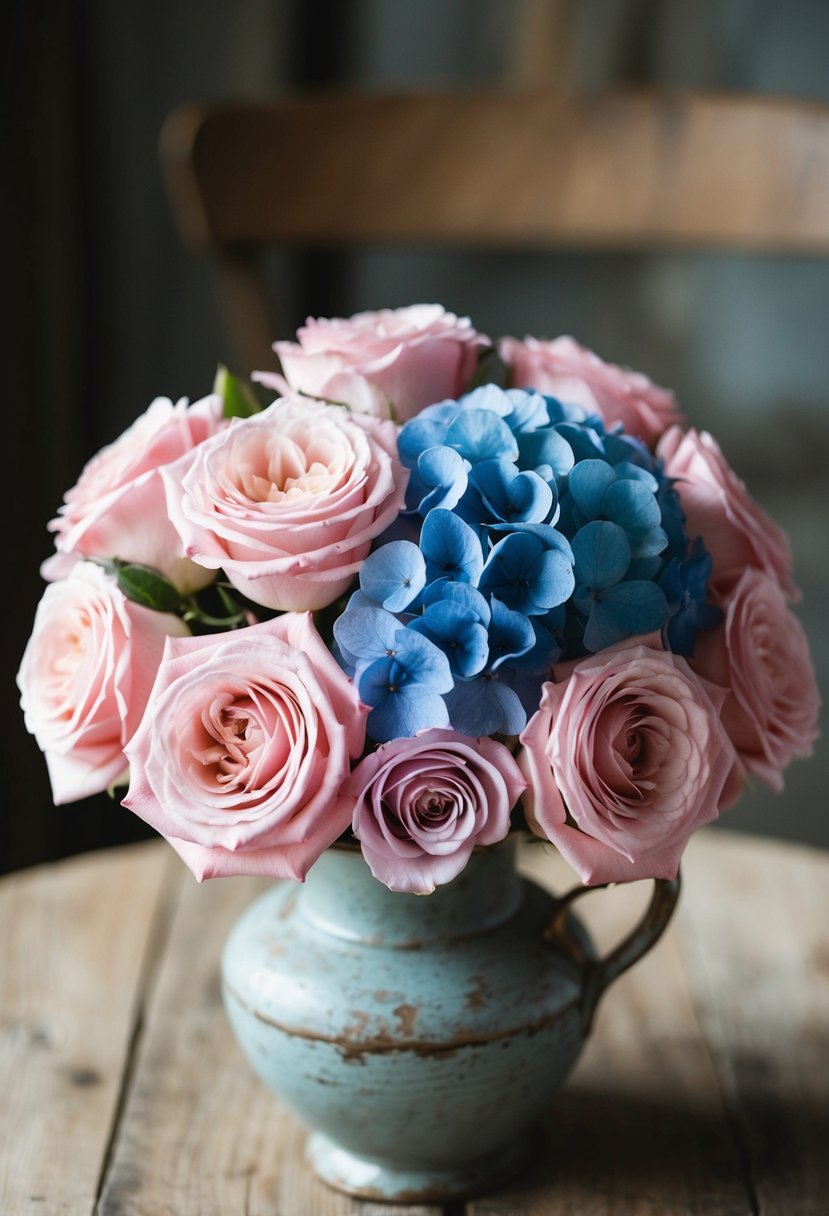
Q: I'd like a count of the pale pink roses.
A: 9